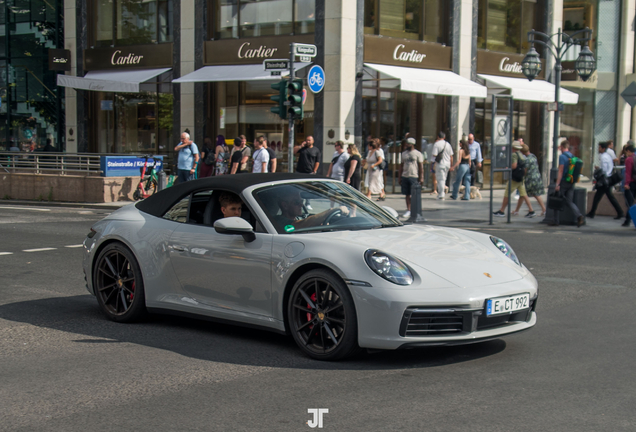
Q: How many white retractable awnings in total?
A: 4